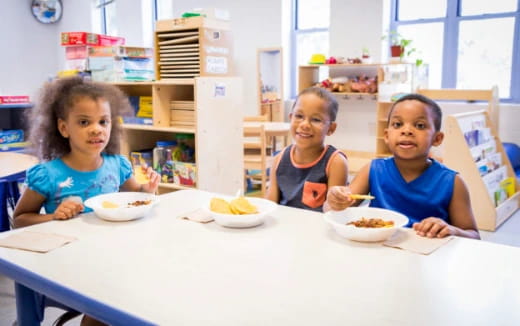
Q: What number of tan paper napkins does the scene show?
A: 3